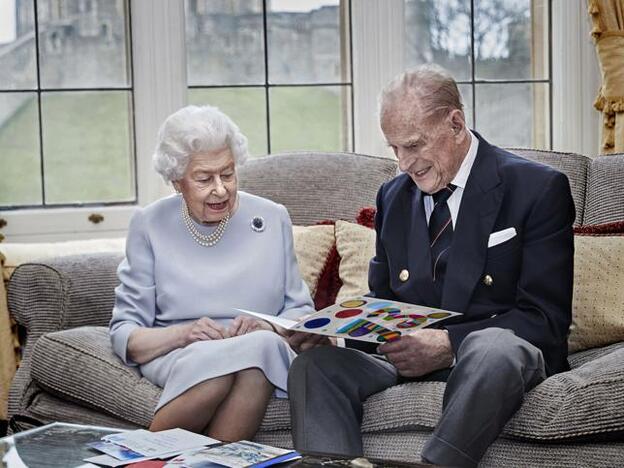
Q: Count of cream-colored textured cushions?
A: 3